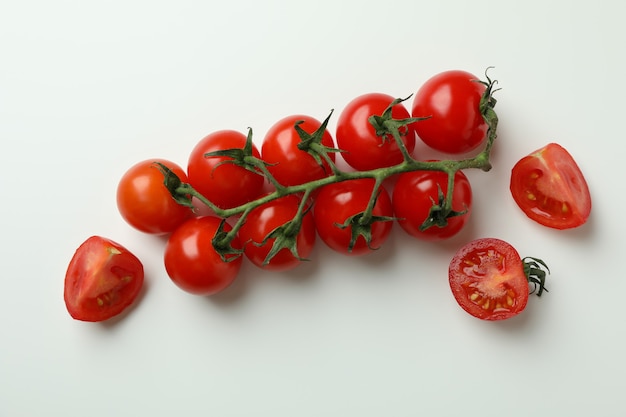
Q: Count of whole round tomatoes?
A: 9